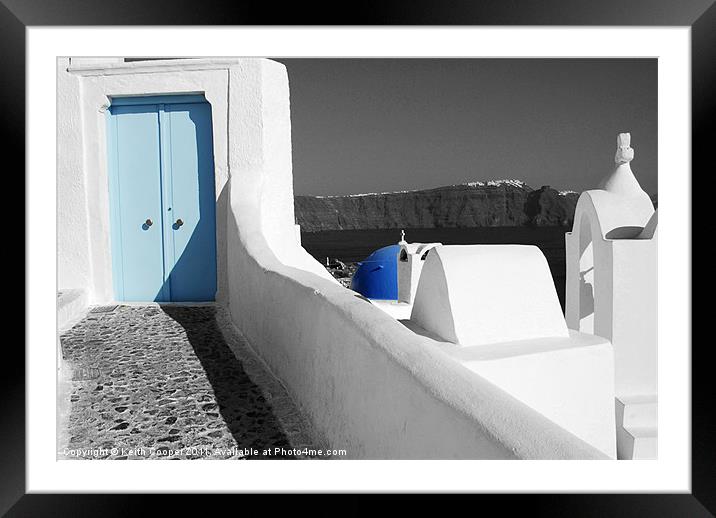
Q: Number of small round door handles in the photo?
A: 2